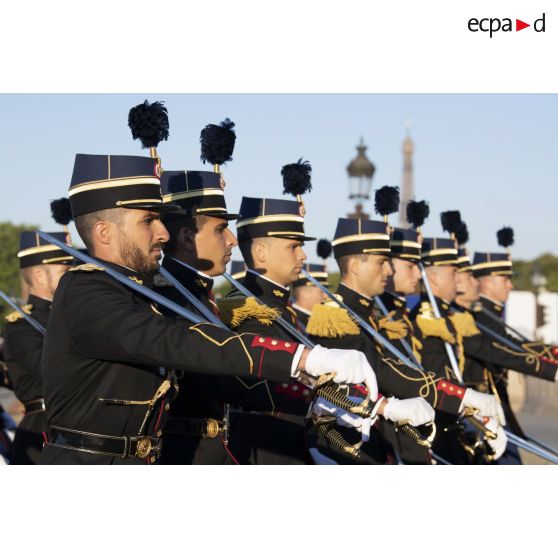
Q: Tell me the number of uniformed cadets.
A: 11